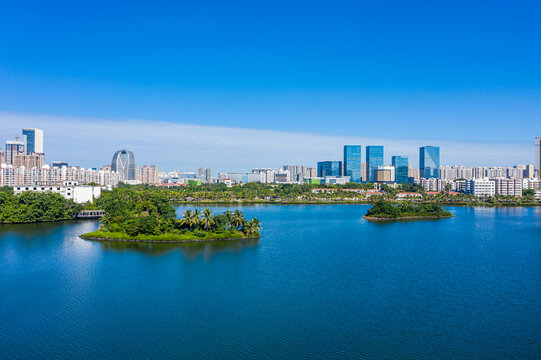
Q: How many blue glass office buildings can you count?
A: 5